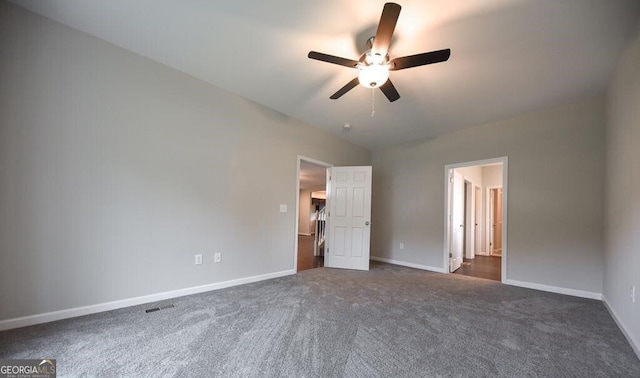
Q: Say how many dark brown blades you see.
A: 5